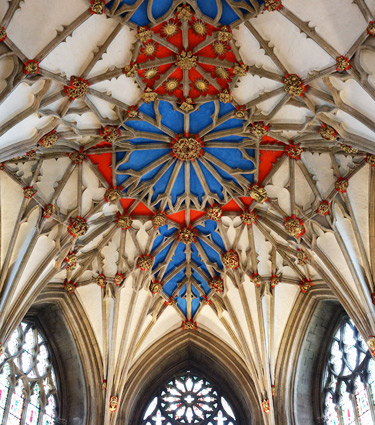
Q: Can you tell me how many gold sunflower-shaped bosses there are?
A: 8